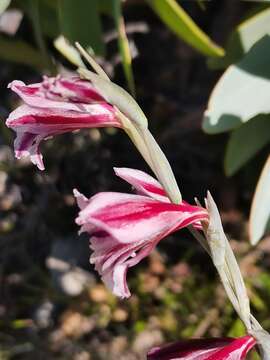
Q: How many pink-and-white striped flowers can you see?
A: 3